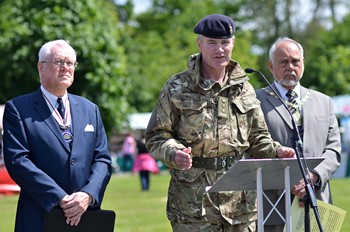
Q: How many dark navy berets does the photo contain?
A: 1